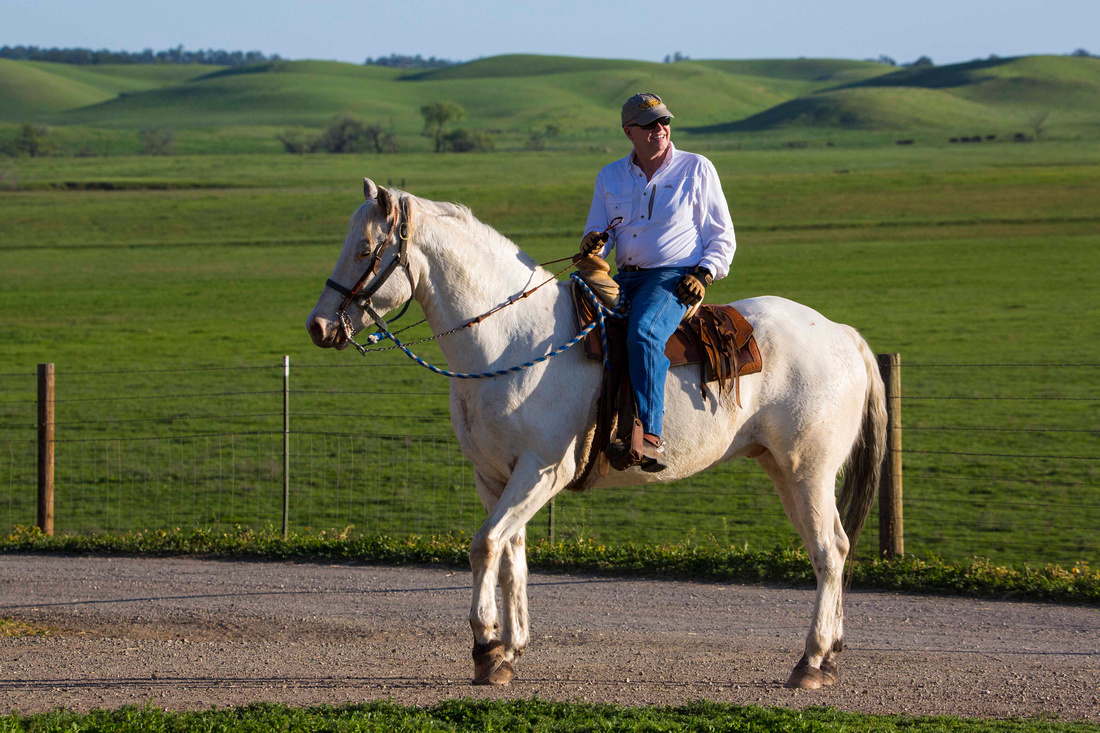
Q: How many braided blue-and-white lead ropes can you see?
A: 1